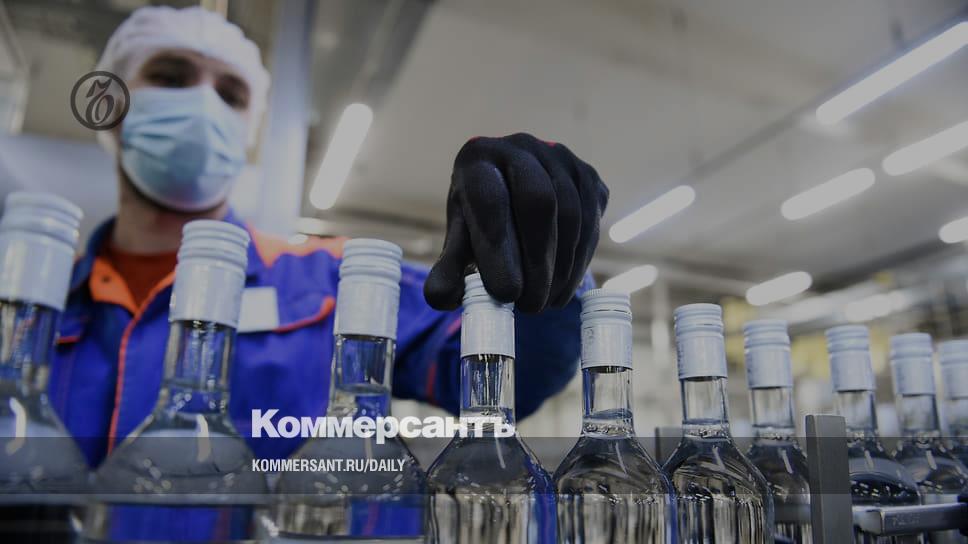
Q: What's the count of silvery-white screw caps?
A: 10